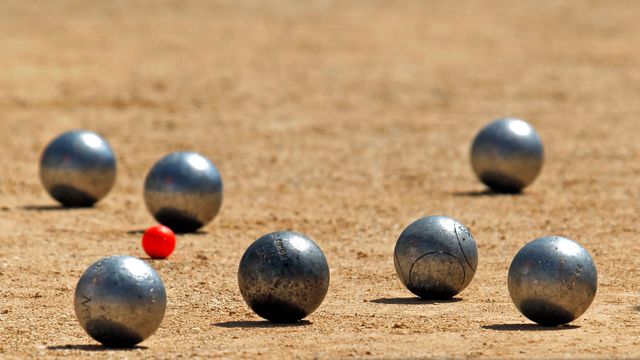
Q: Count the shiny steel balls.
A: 7